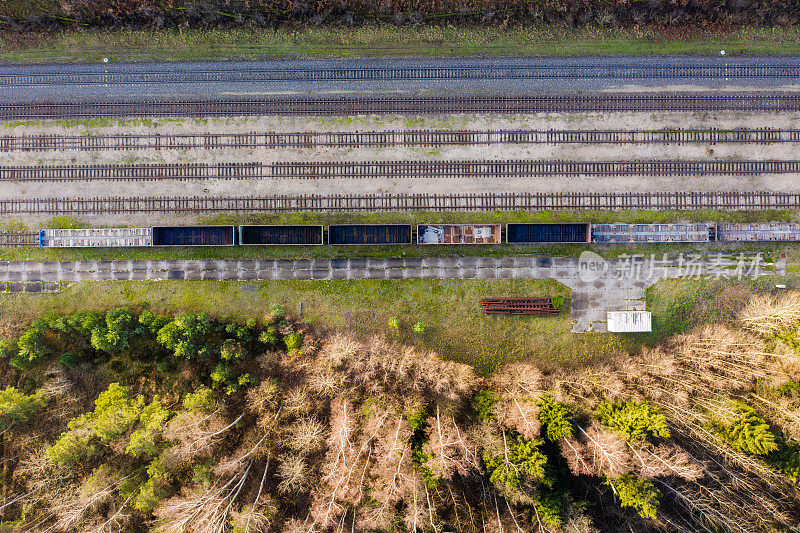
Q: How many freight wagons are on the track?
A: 8